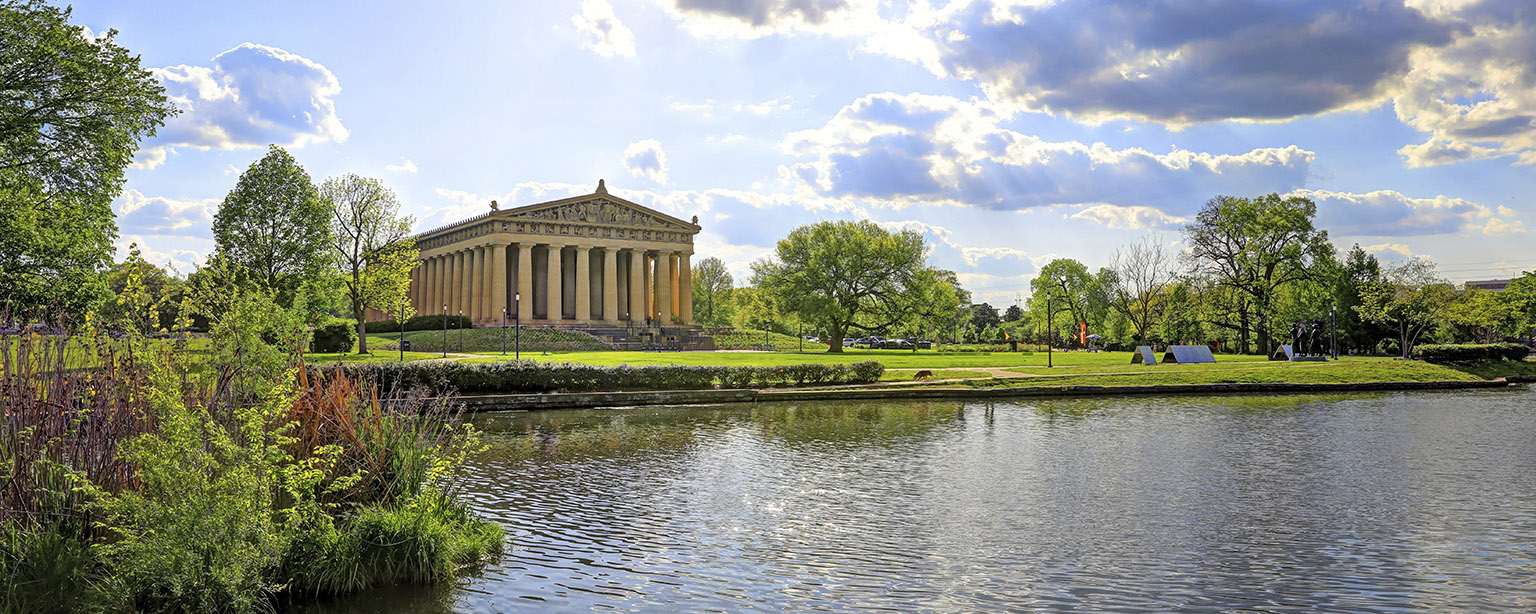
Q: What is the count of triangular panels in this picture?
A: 3